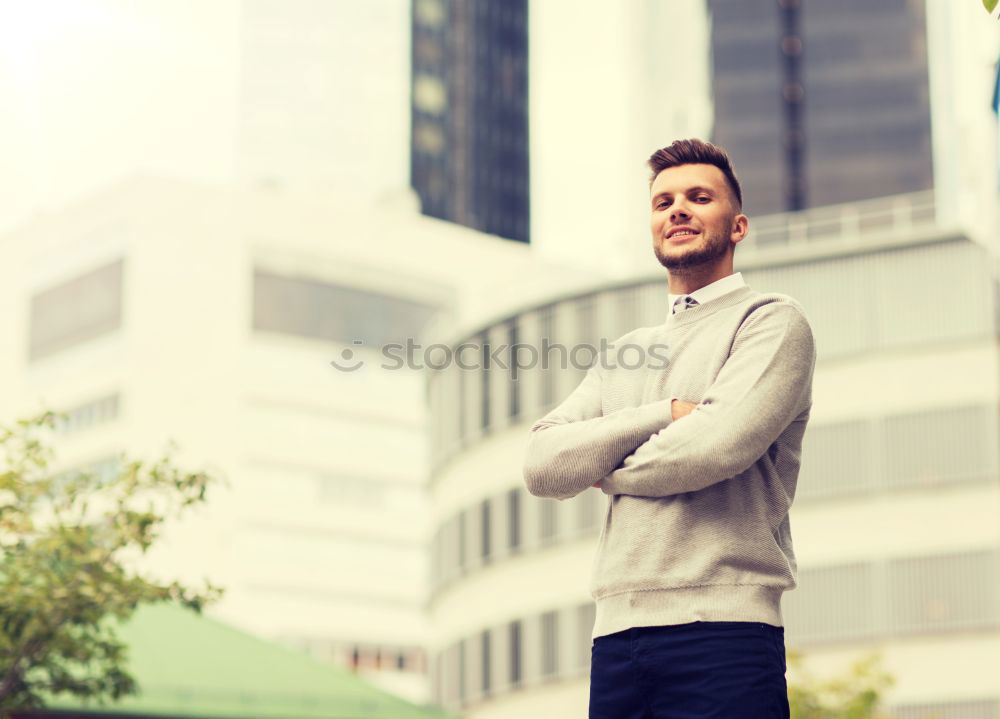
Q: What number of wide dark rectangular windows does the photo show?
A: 2